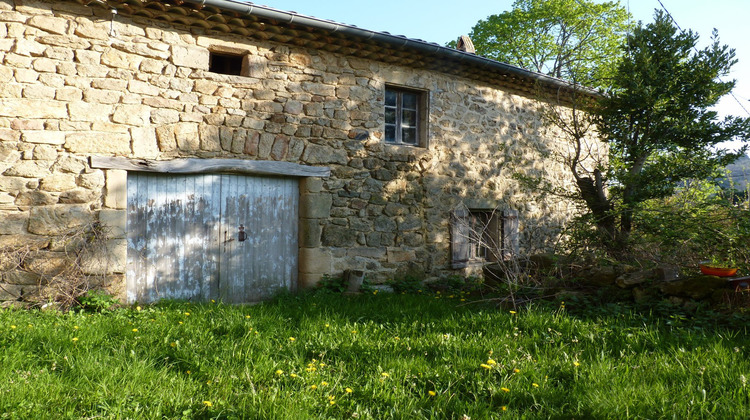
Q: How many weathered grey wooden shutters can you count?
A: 2